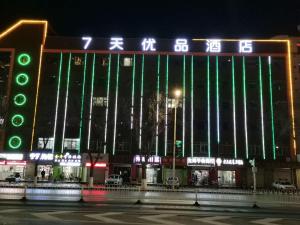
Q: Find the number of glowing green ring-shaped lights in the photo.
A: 5